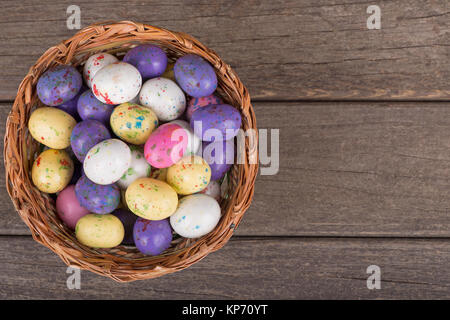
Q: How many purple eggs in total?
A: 11